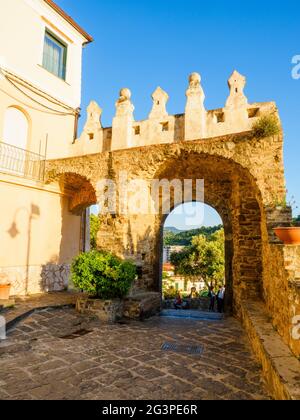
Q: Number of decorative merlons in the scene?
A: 5